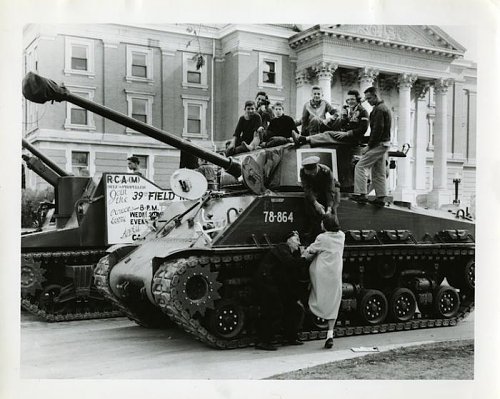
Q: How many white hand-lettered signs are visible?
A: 1